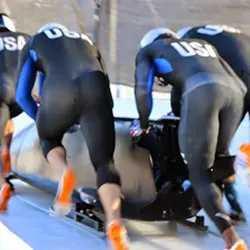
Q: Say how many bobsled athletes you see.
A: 4